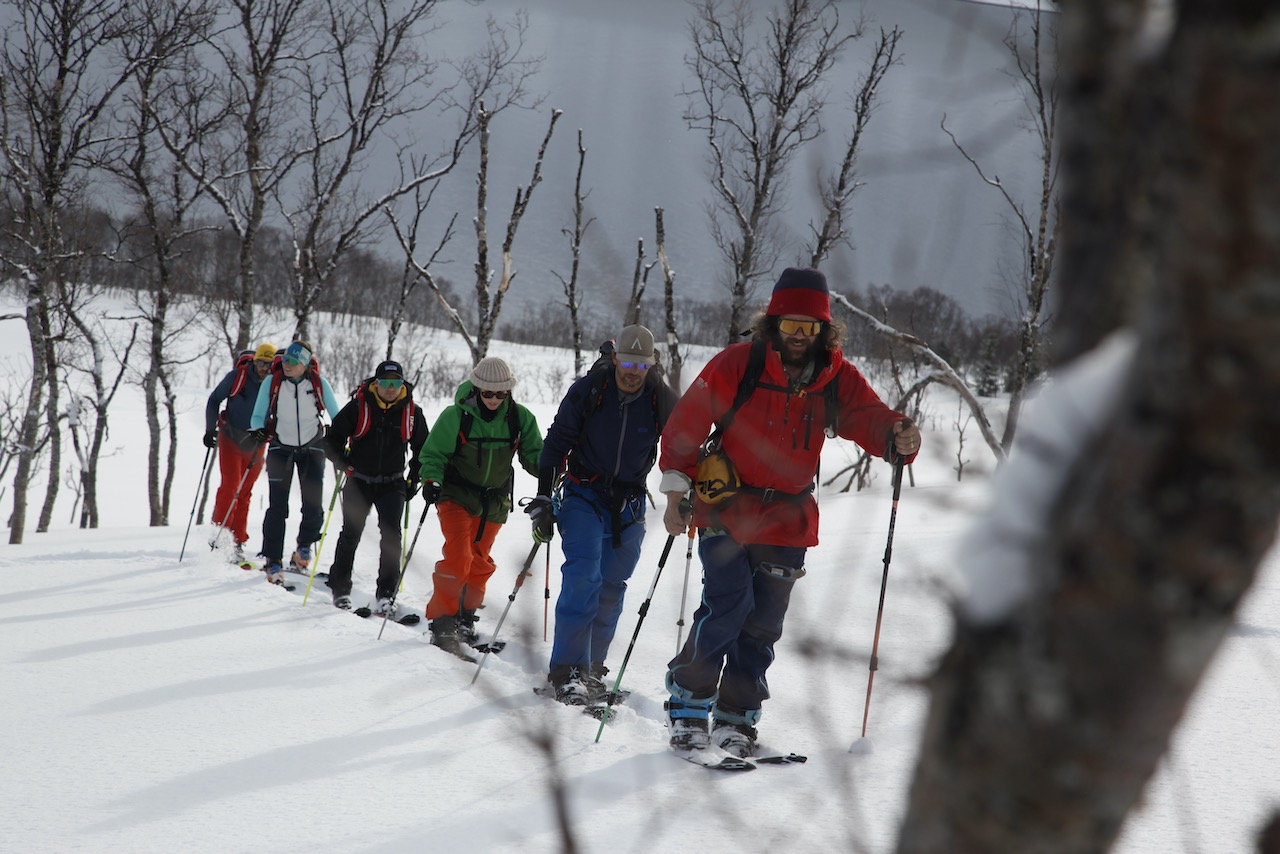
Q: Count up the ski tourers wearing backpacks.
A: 6